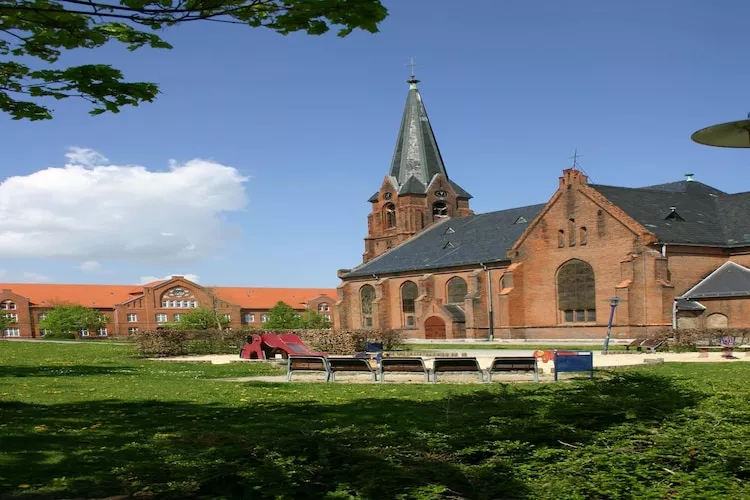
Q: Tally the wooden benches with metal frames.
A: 5